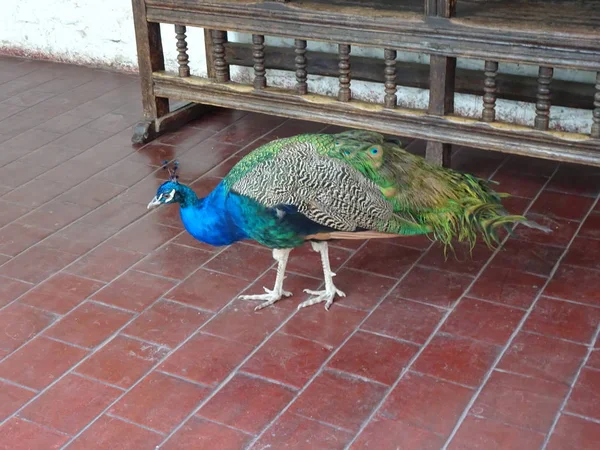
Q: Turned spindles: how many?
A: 9